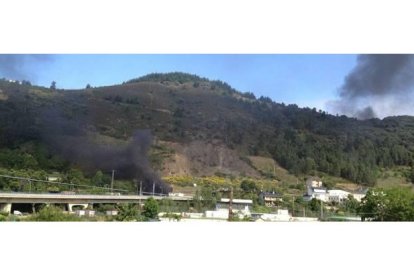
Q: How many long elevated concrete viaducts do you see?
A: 1